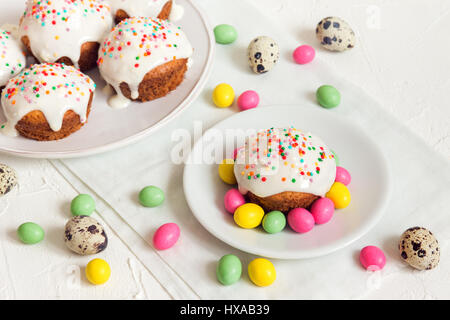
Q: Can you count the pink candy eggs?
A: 9